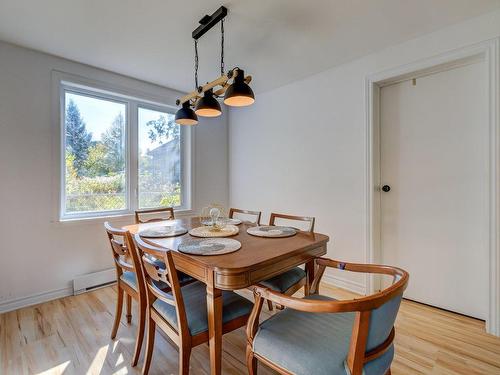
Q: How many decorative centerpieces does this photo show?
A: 1